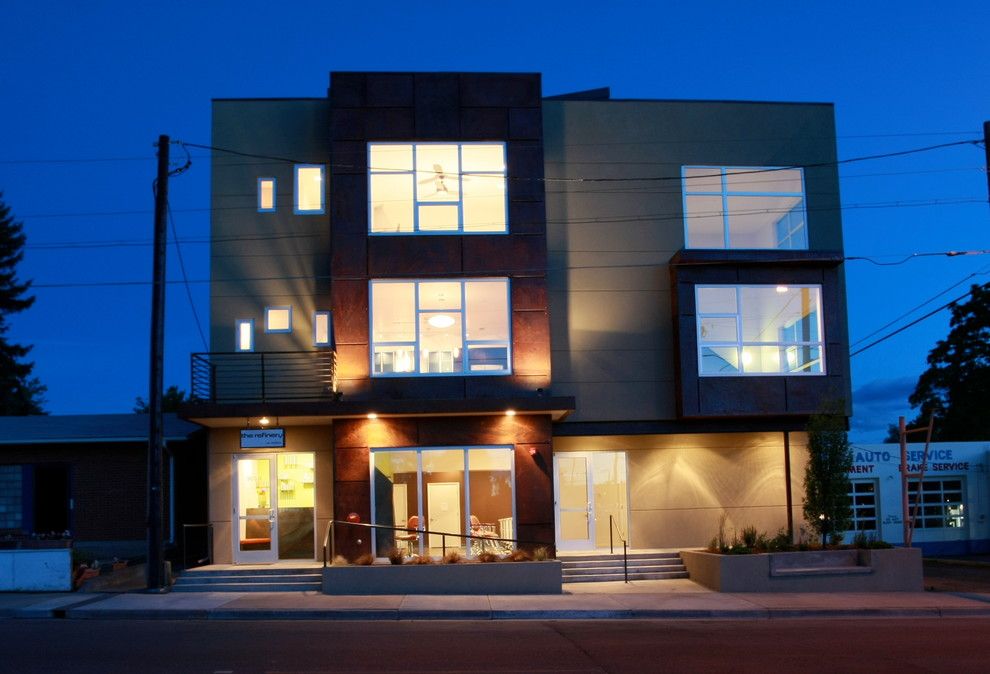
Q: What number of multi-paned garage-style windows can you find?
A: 2